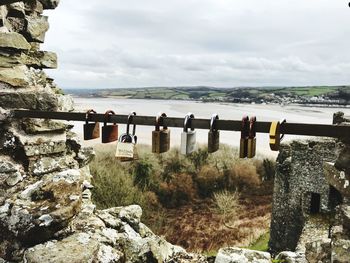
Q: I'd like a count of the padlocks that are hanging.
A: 9